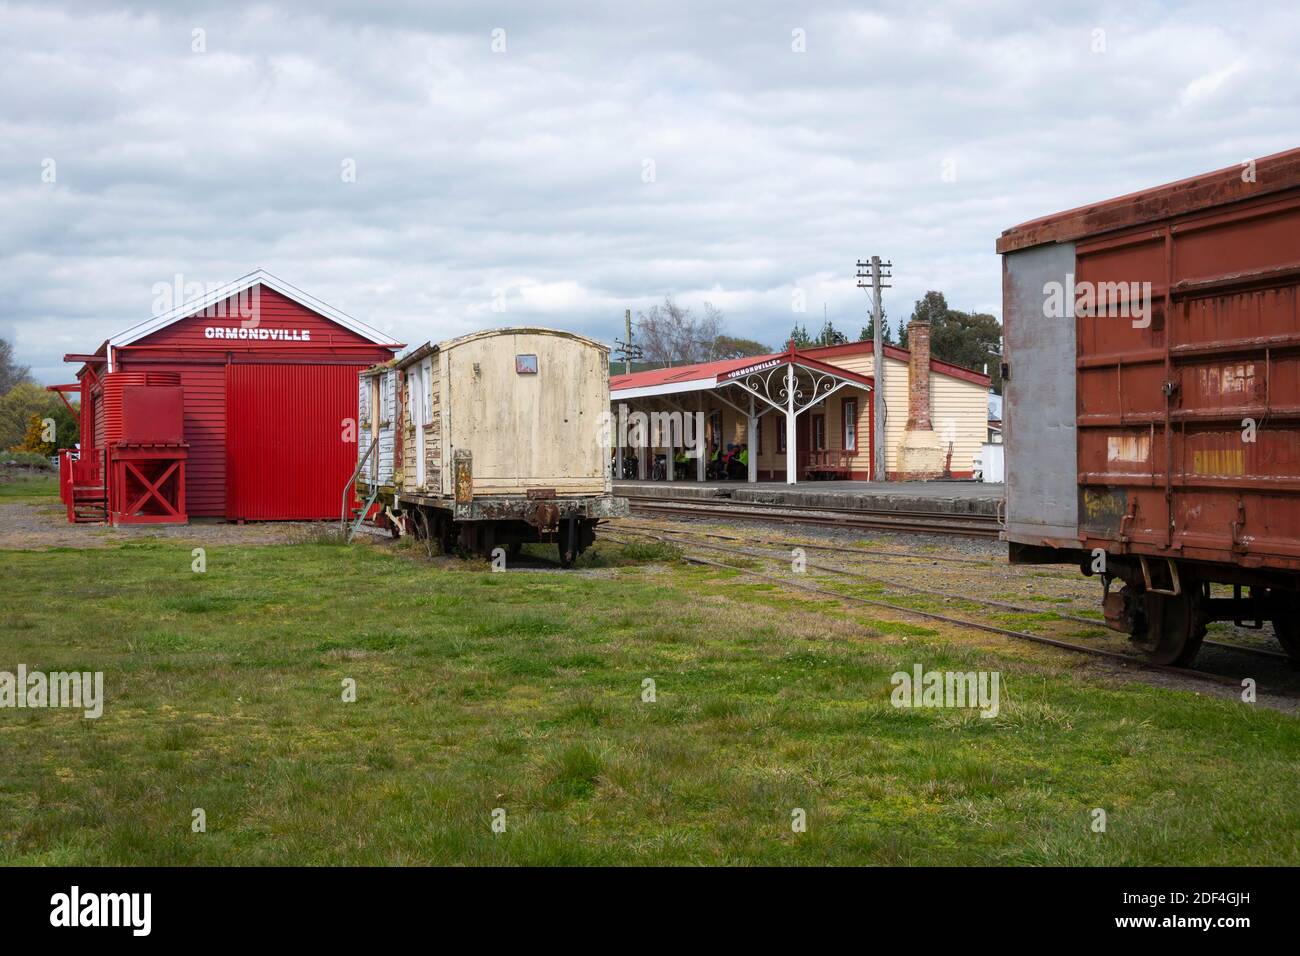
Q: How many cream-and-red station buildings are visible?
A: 1